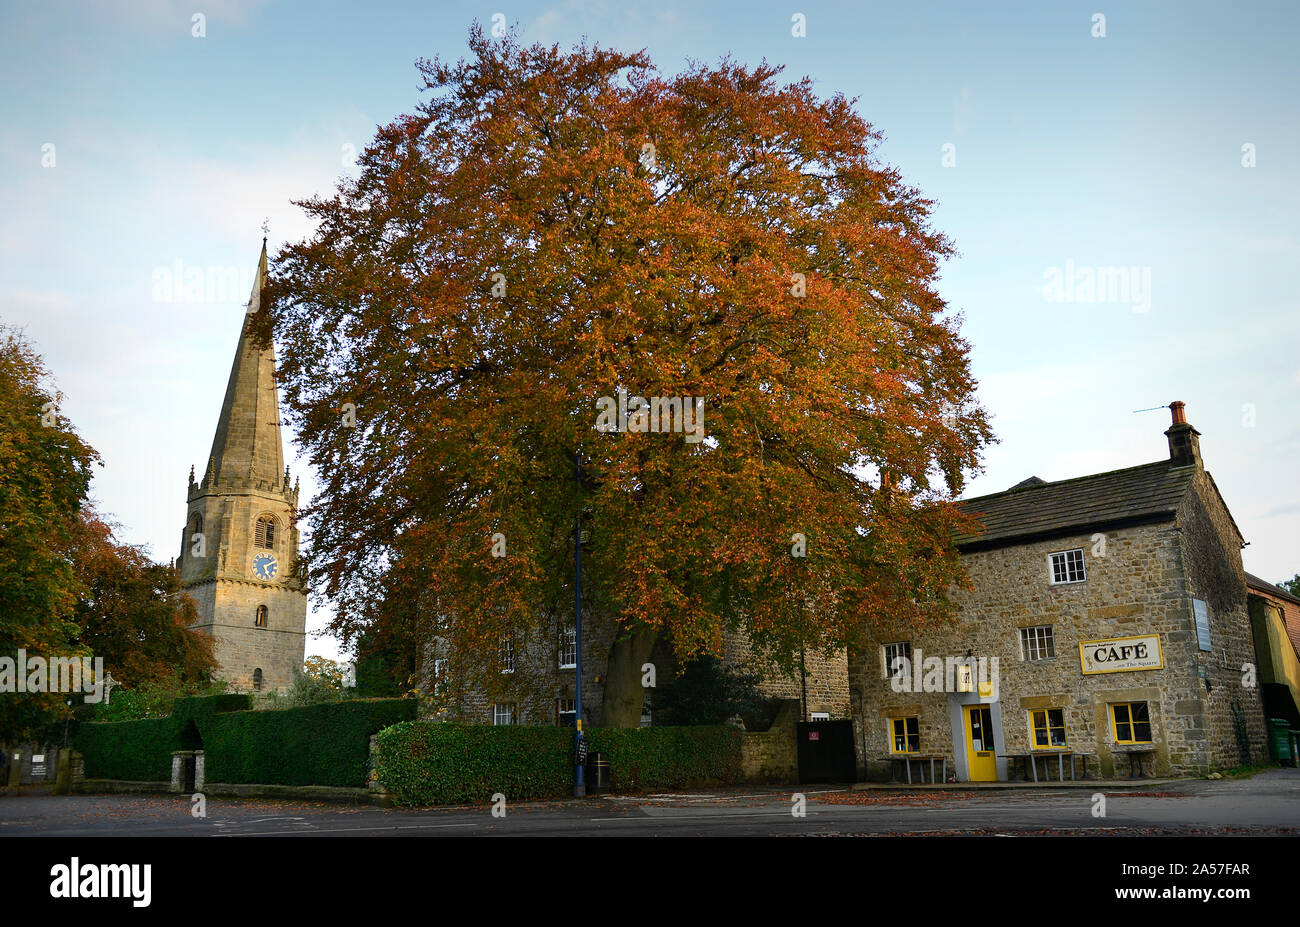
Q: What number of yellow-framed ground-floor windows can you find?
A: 3